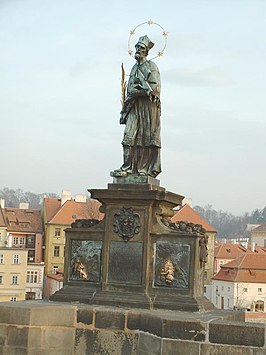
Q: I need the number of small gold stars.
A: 5